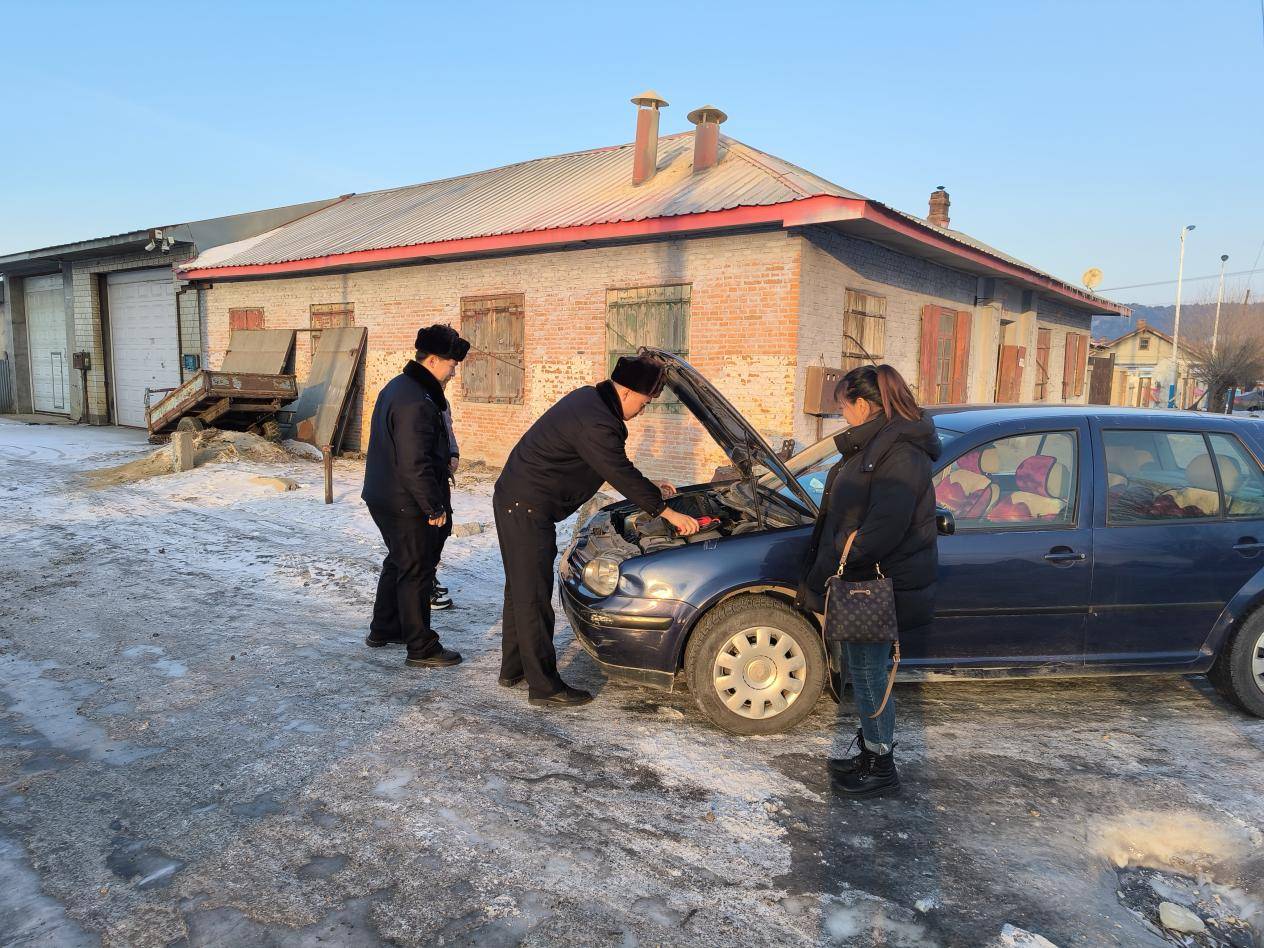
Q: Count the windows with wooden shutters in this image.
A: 8